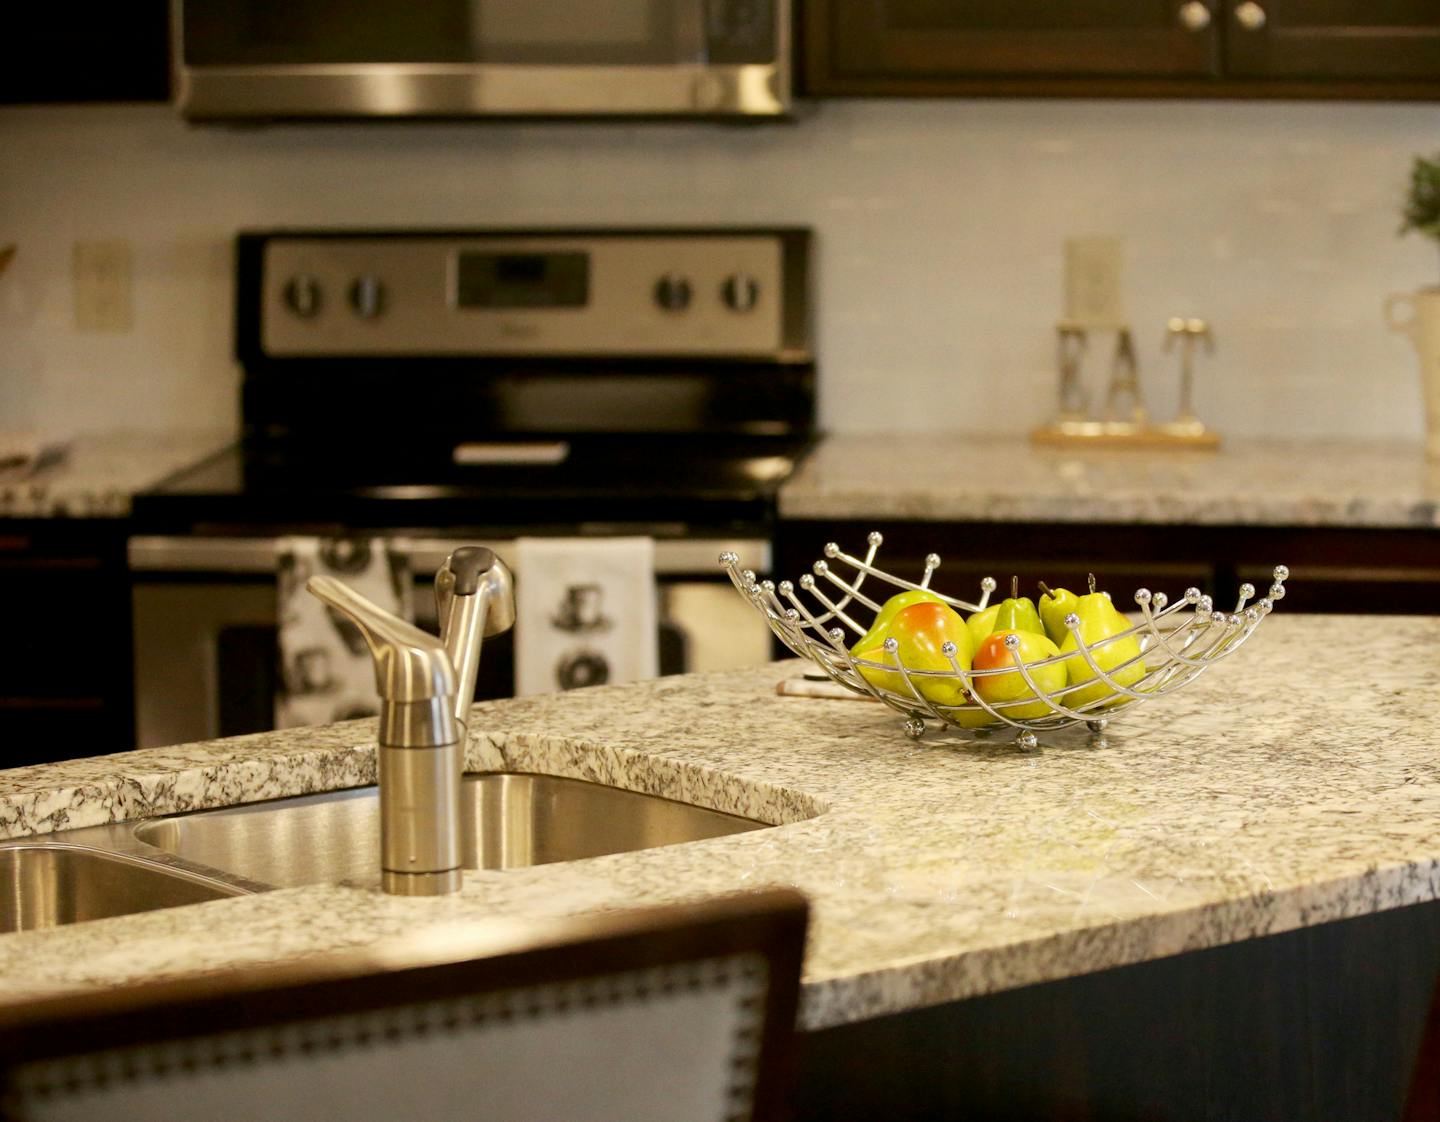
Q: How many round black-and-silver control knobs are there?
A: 4